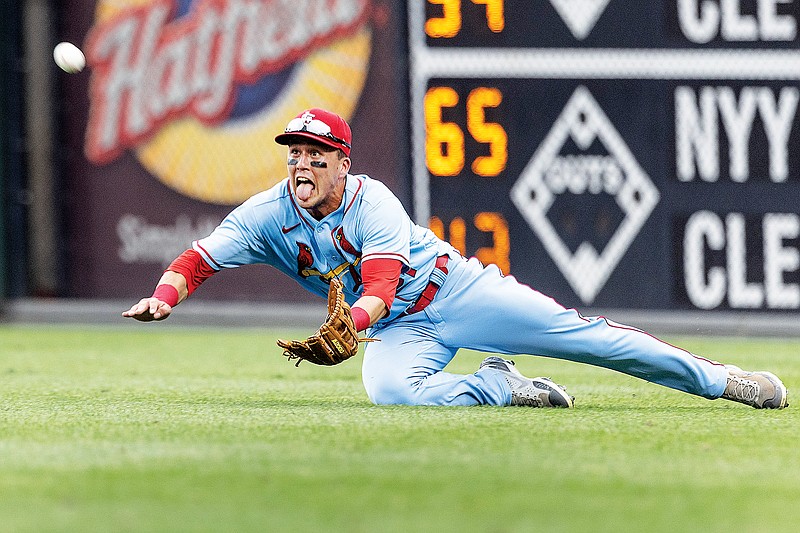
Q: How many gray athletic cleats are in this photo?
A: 2